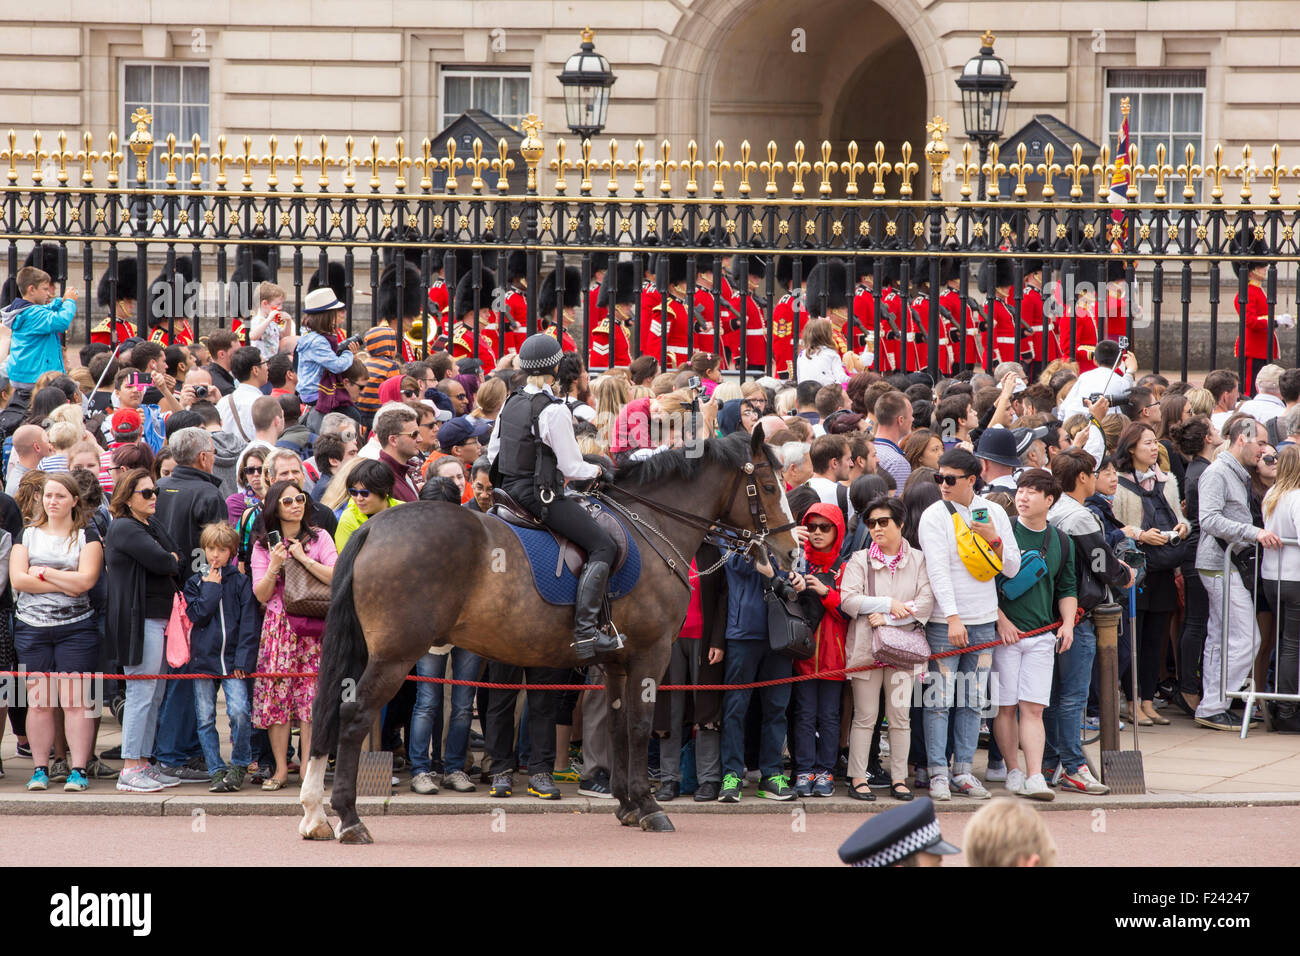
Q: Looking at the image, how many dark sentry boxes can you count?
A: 2